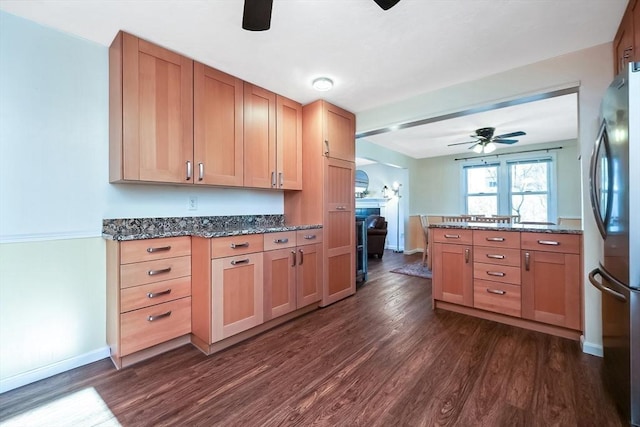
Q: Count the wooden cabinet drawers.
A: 13